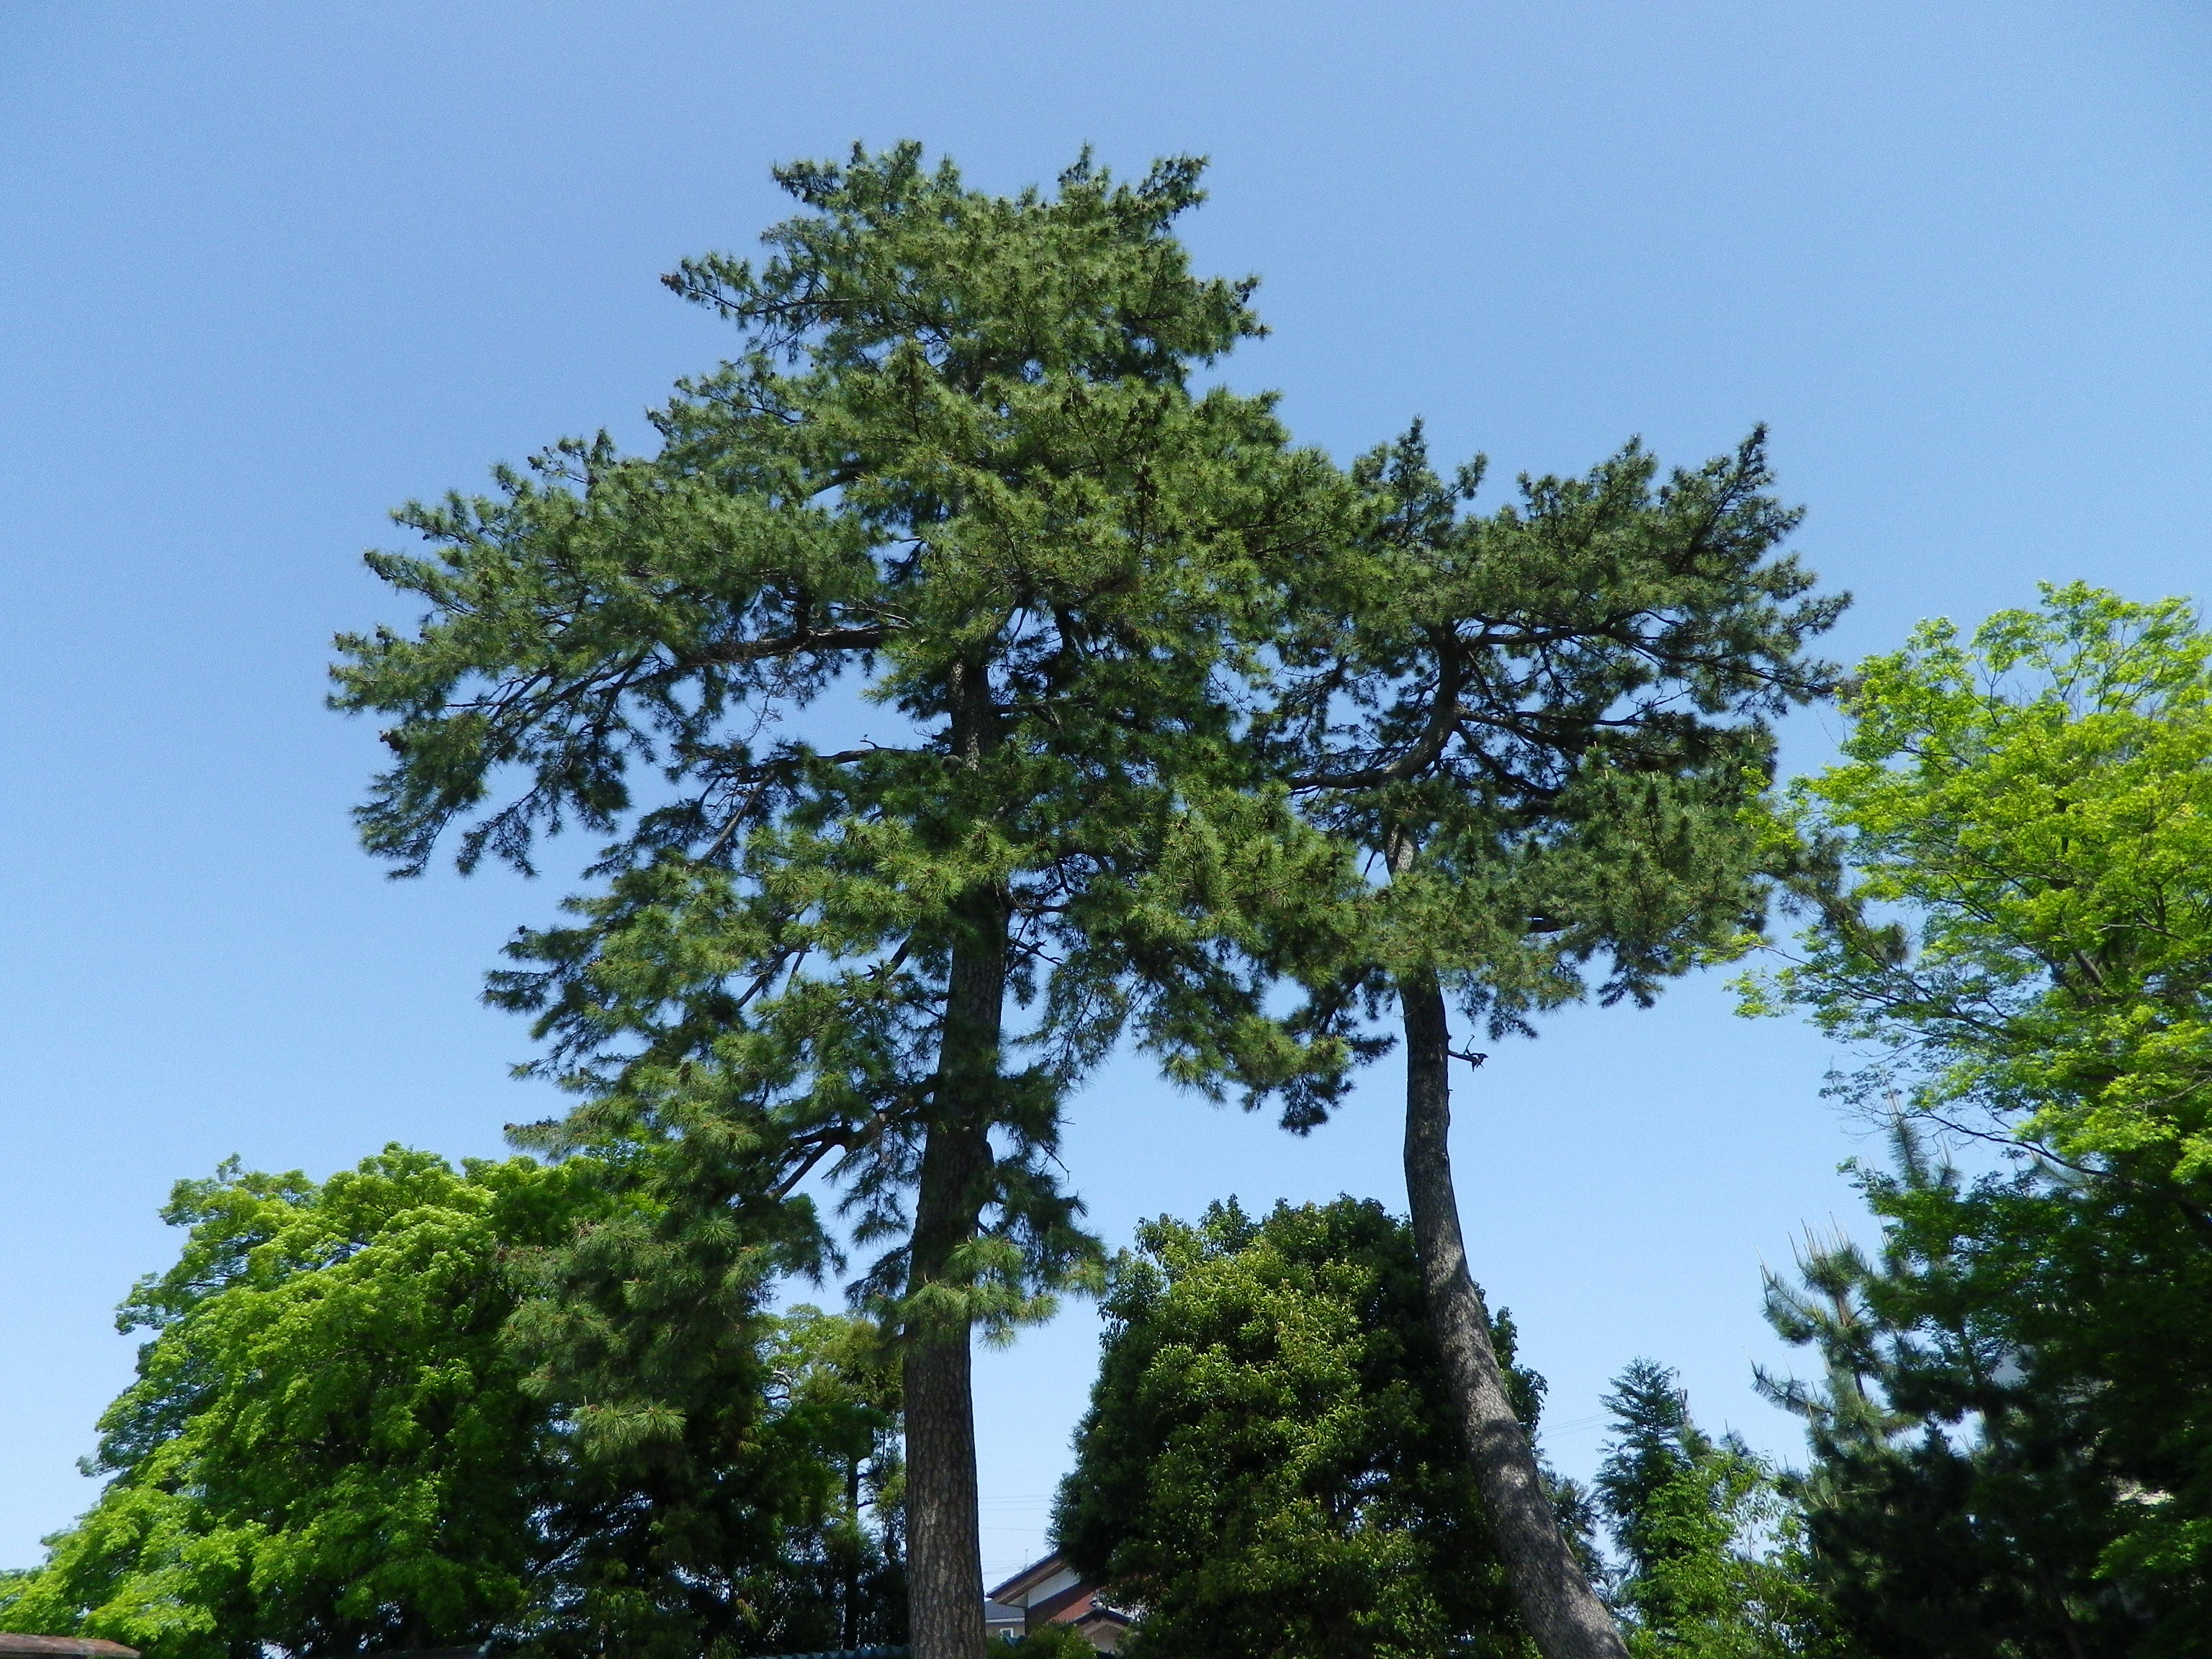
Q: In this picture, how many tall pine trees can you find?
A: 2